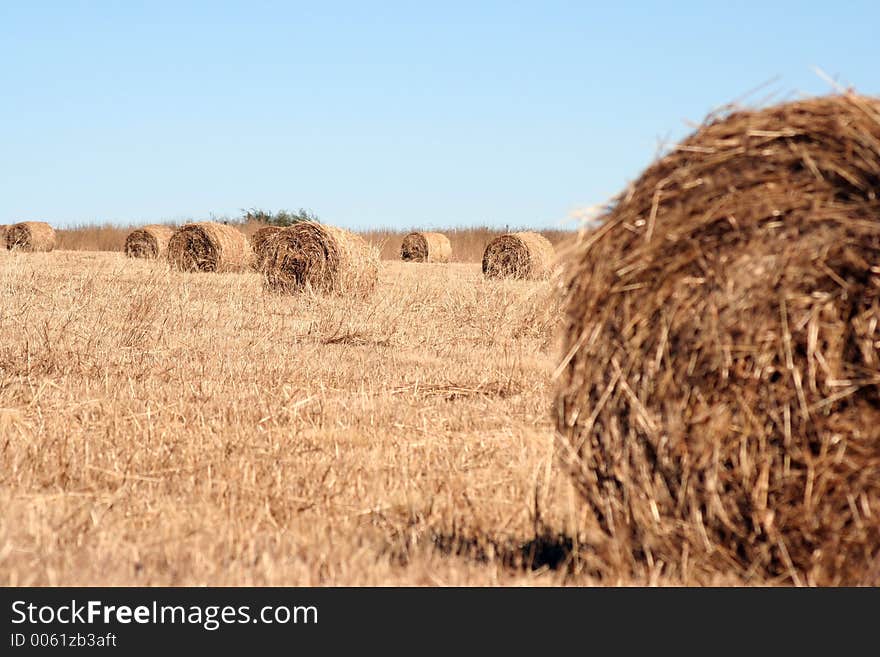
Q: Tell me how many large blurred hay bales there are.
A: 1